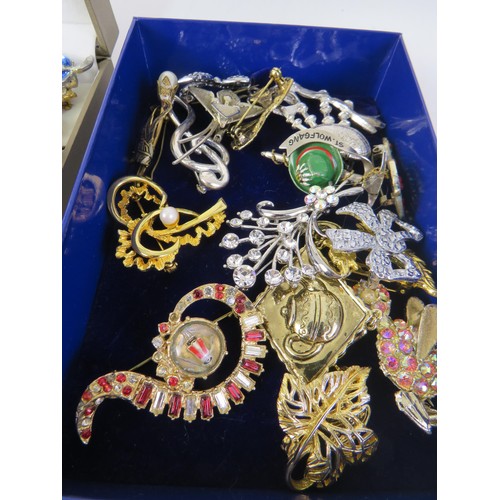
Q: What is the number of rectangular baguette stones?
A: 12